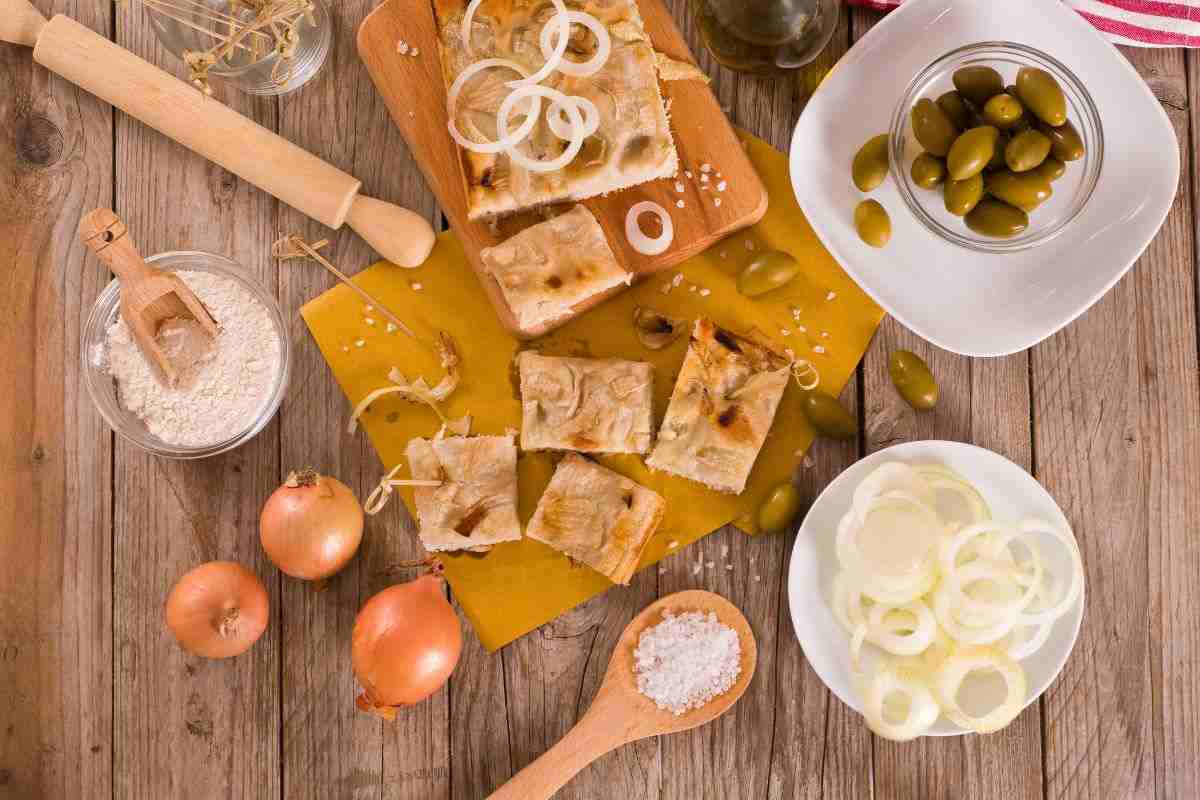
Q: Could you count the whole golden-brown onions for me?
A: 3